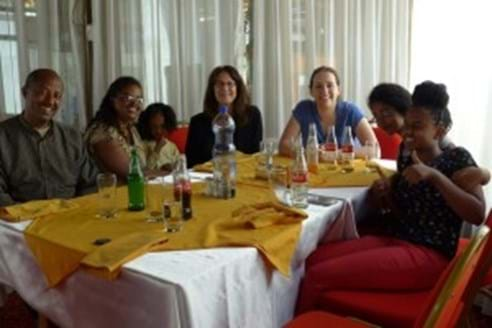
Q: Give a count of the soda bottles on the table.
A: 6